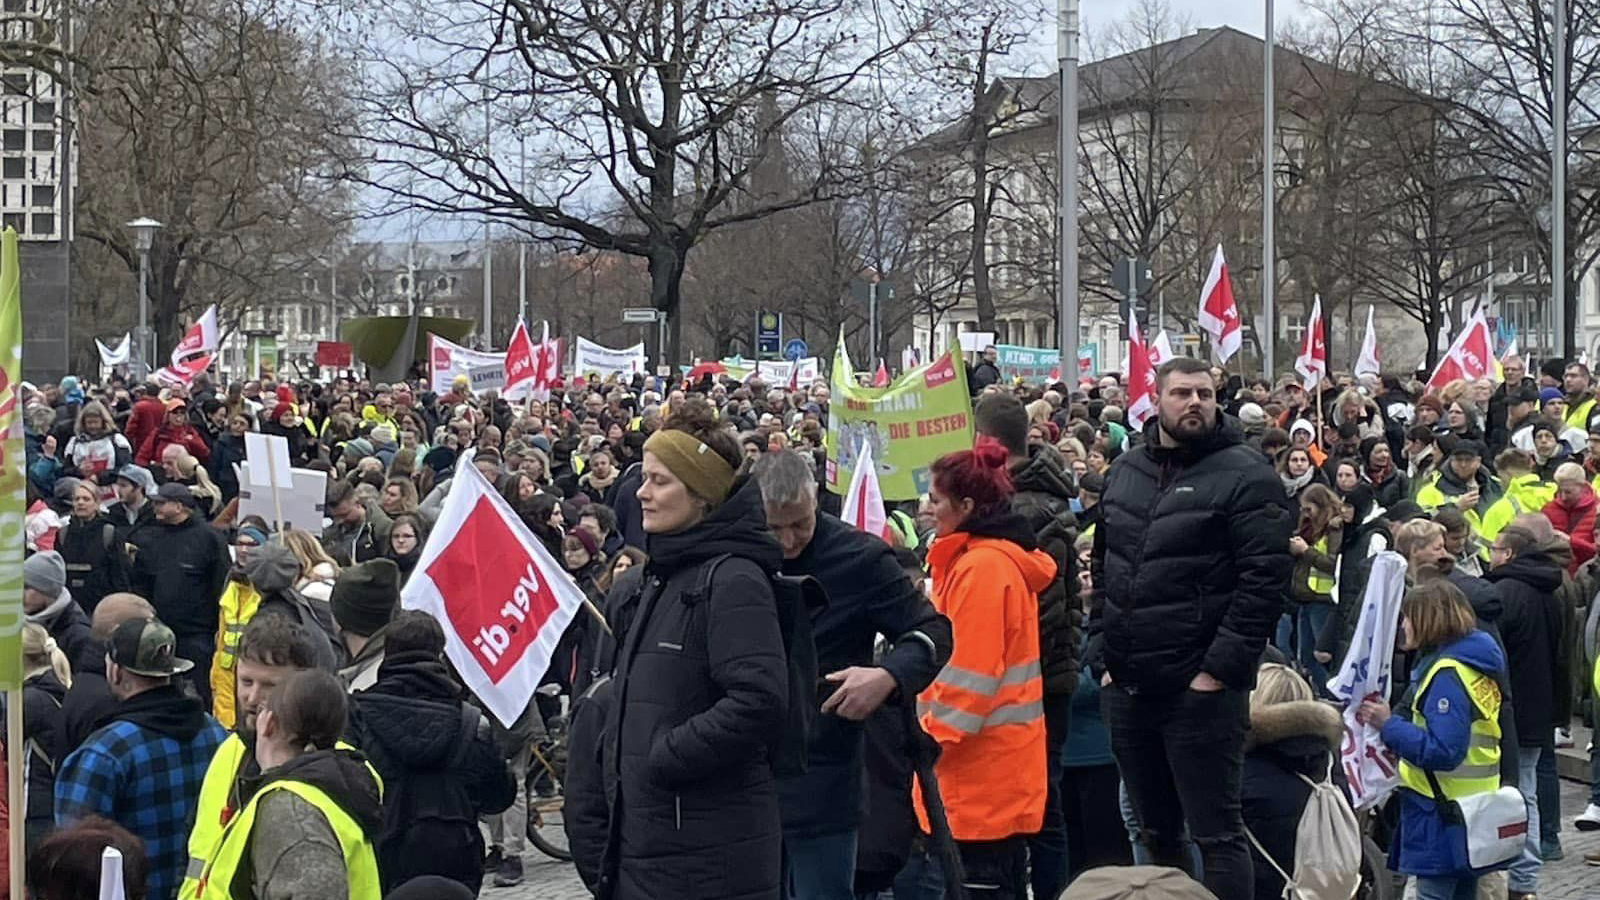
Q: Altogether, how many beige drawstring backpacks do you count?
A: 1